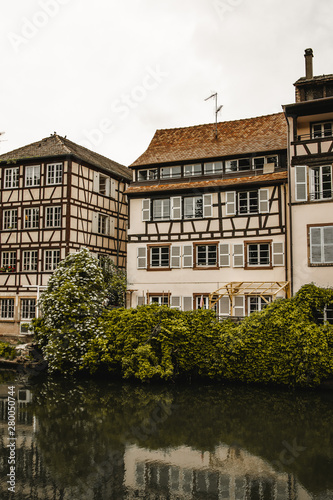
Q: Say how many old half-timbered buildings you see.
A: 3